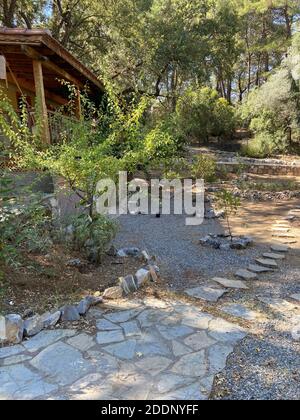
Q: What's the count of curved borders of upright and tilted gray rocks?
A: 1